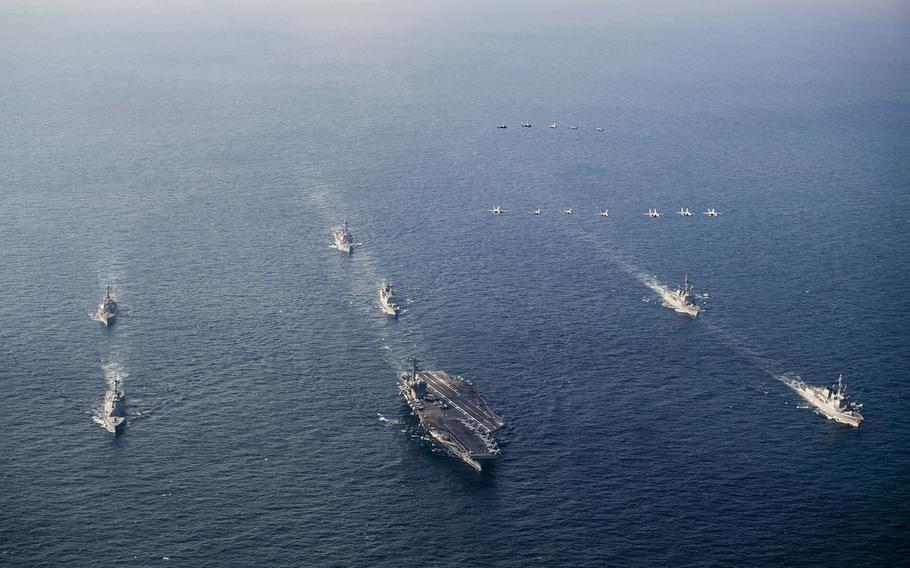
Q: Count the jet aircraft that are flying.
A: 12